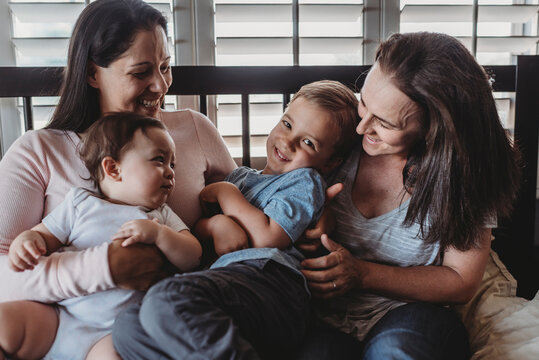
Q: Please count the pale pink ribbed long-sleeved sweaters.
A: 1